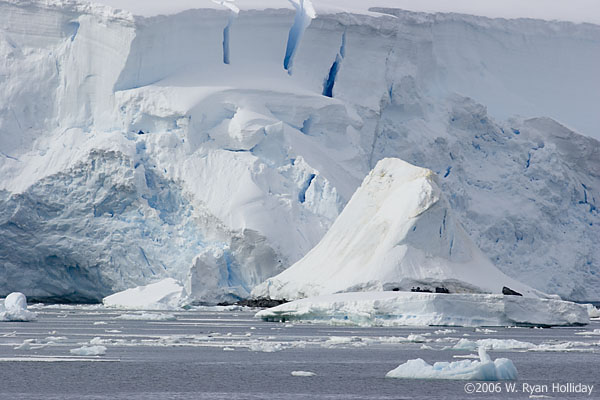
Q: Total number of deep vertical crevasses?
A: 3